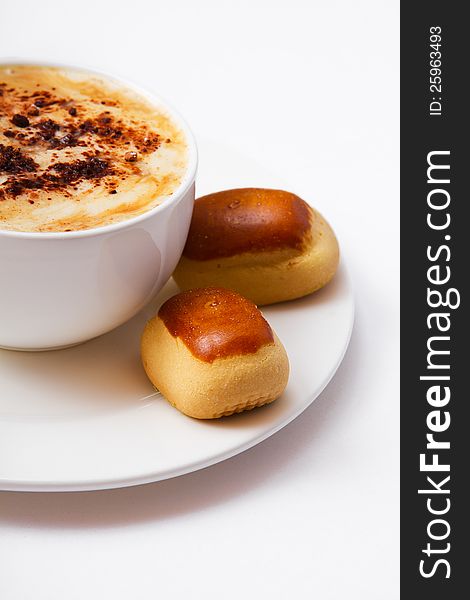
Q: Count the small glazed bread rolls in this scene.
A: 2